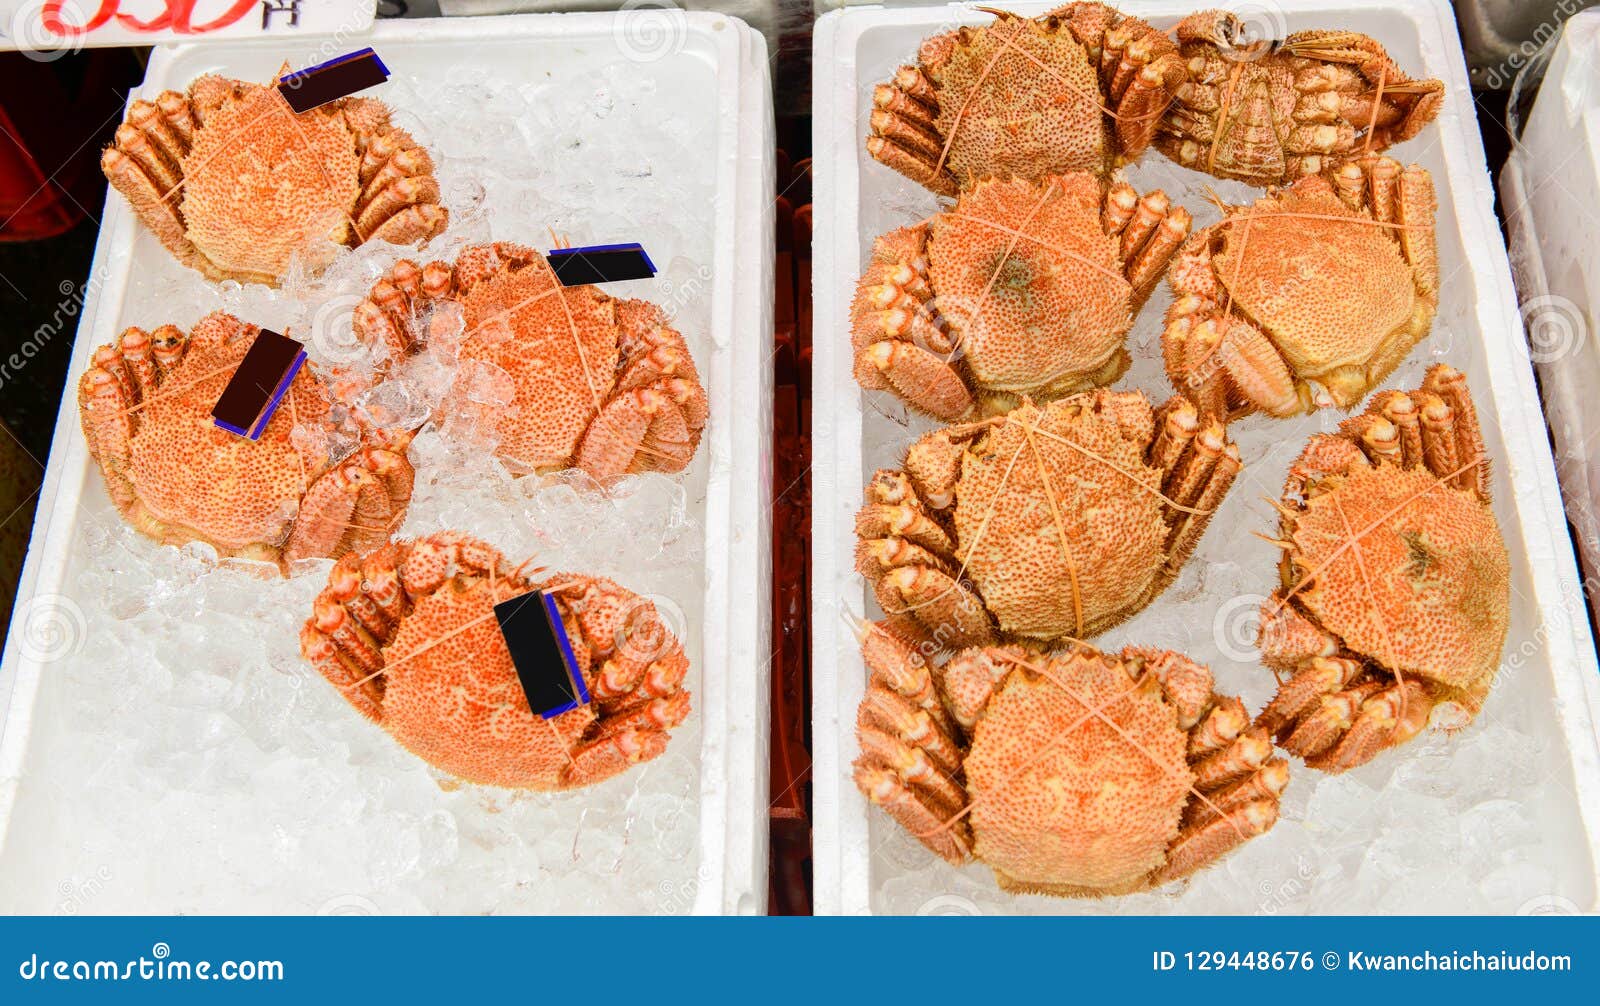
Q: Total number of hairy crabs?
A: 11